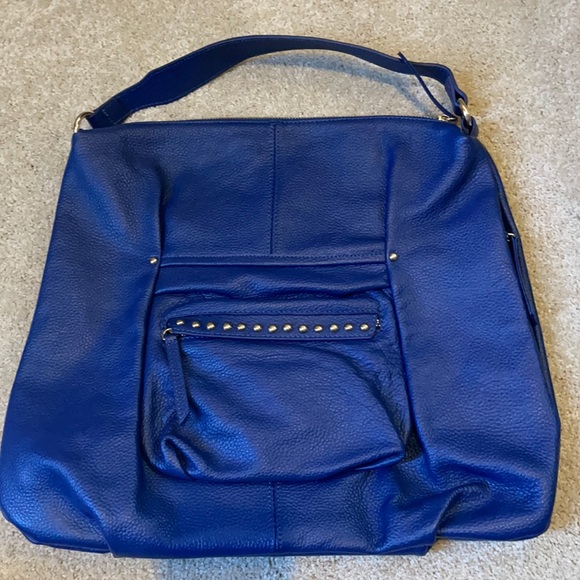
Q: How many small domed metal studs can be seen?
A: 15